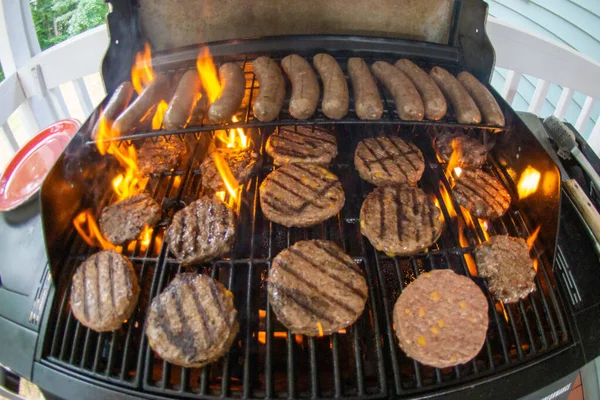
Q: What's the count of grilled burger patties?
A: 15